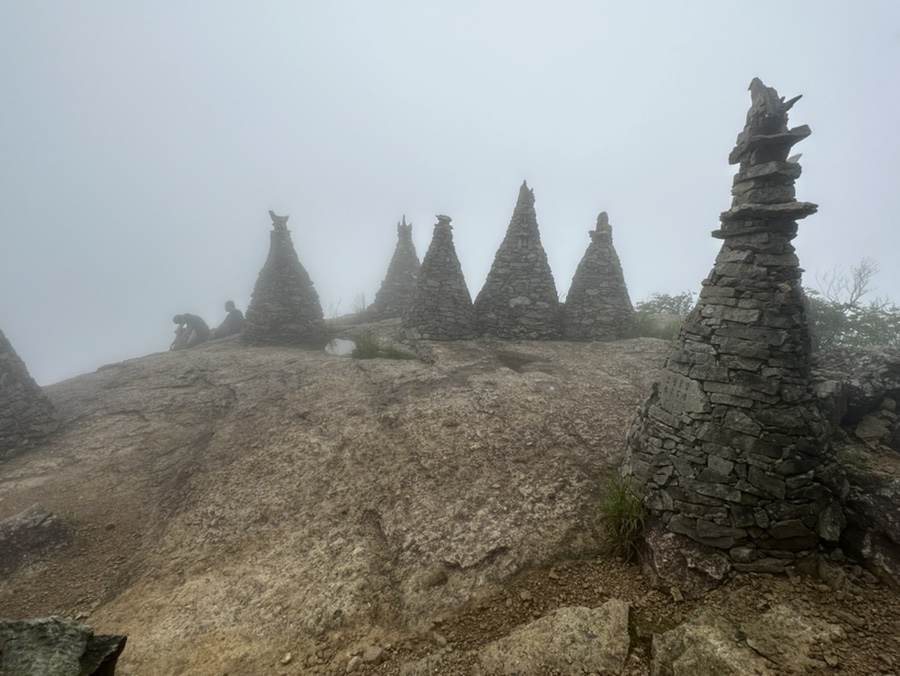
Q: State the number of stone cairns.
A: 7